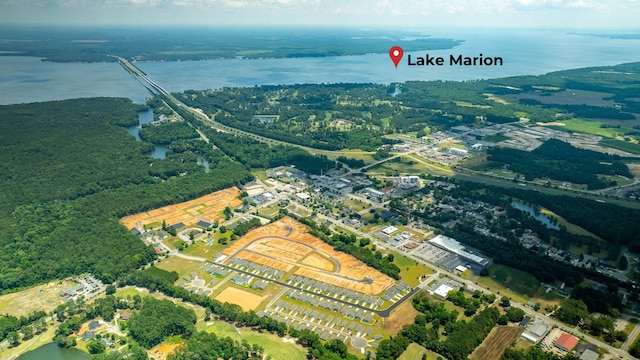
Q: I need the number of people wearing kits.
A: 0